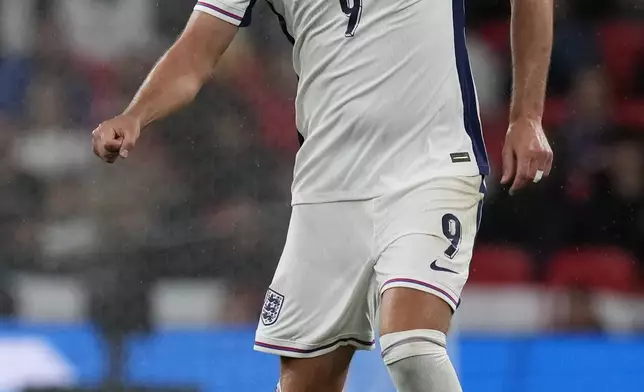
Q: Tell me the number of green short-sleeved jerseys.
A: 0